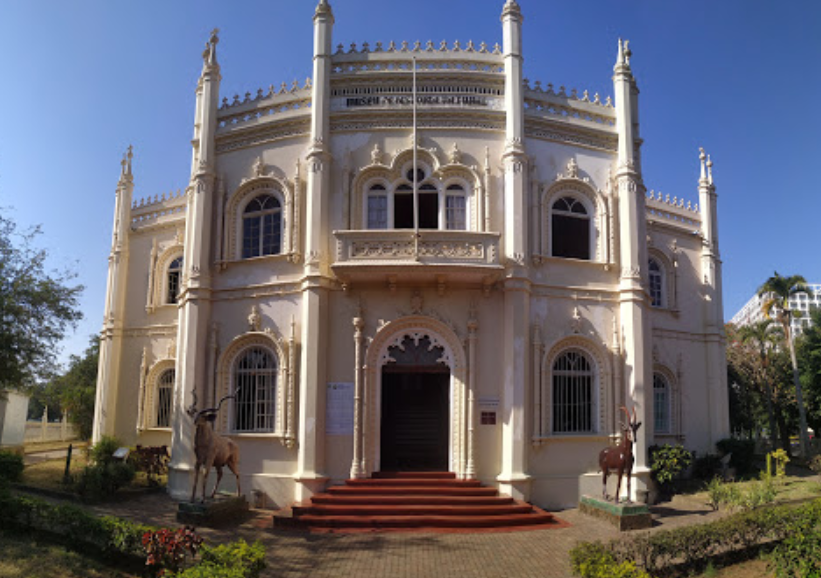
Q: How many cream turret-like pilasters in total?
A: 6